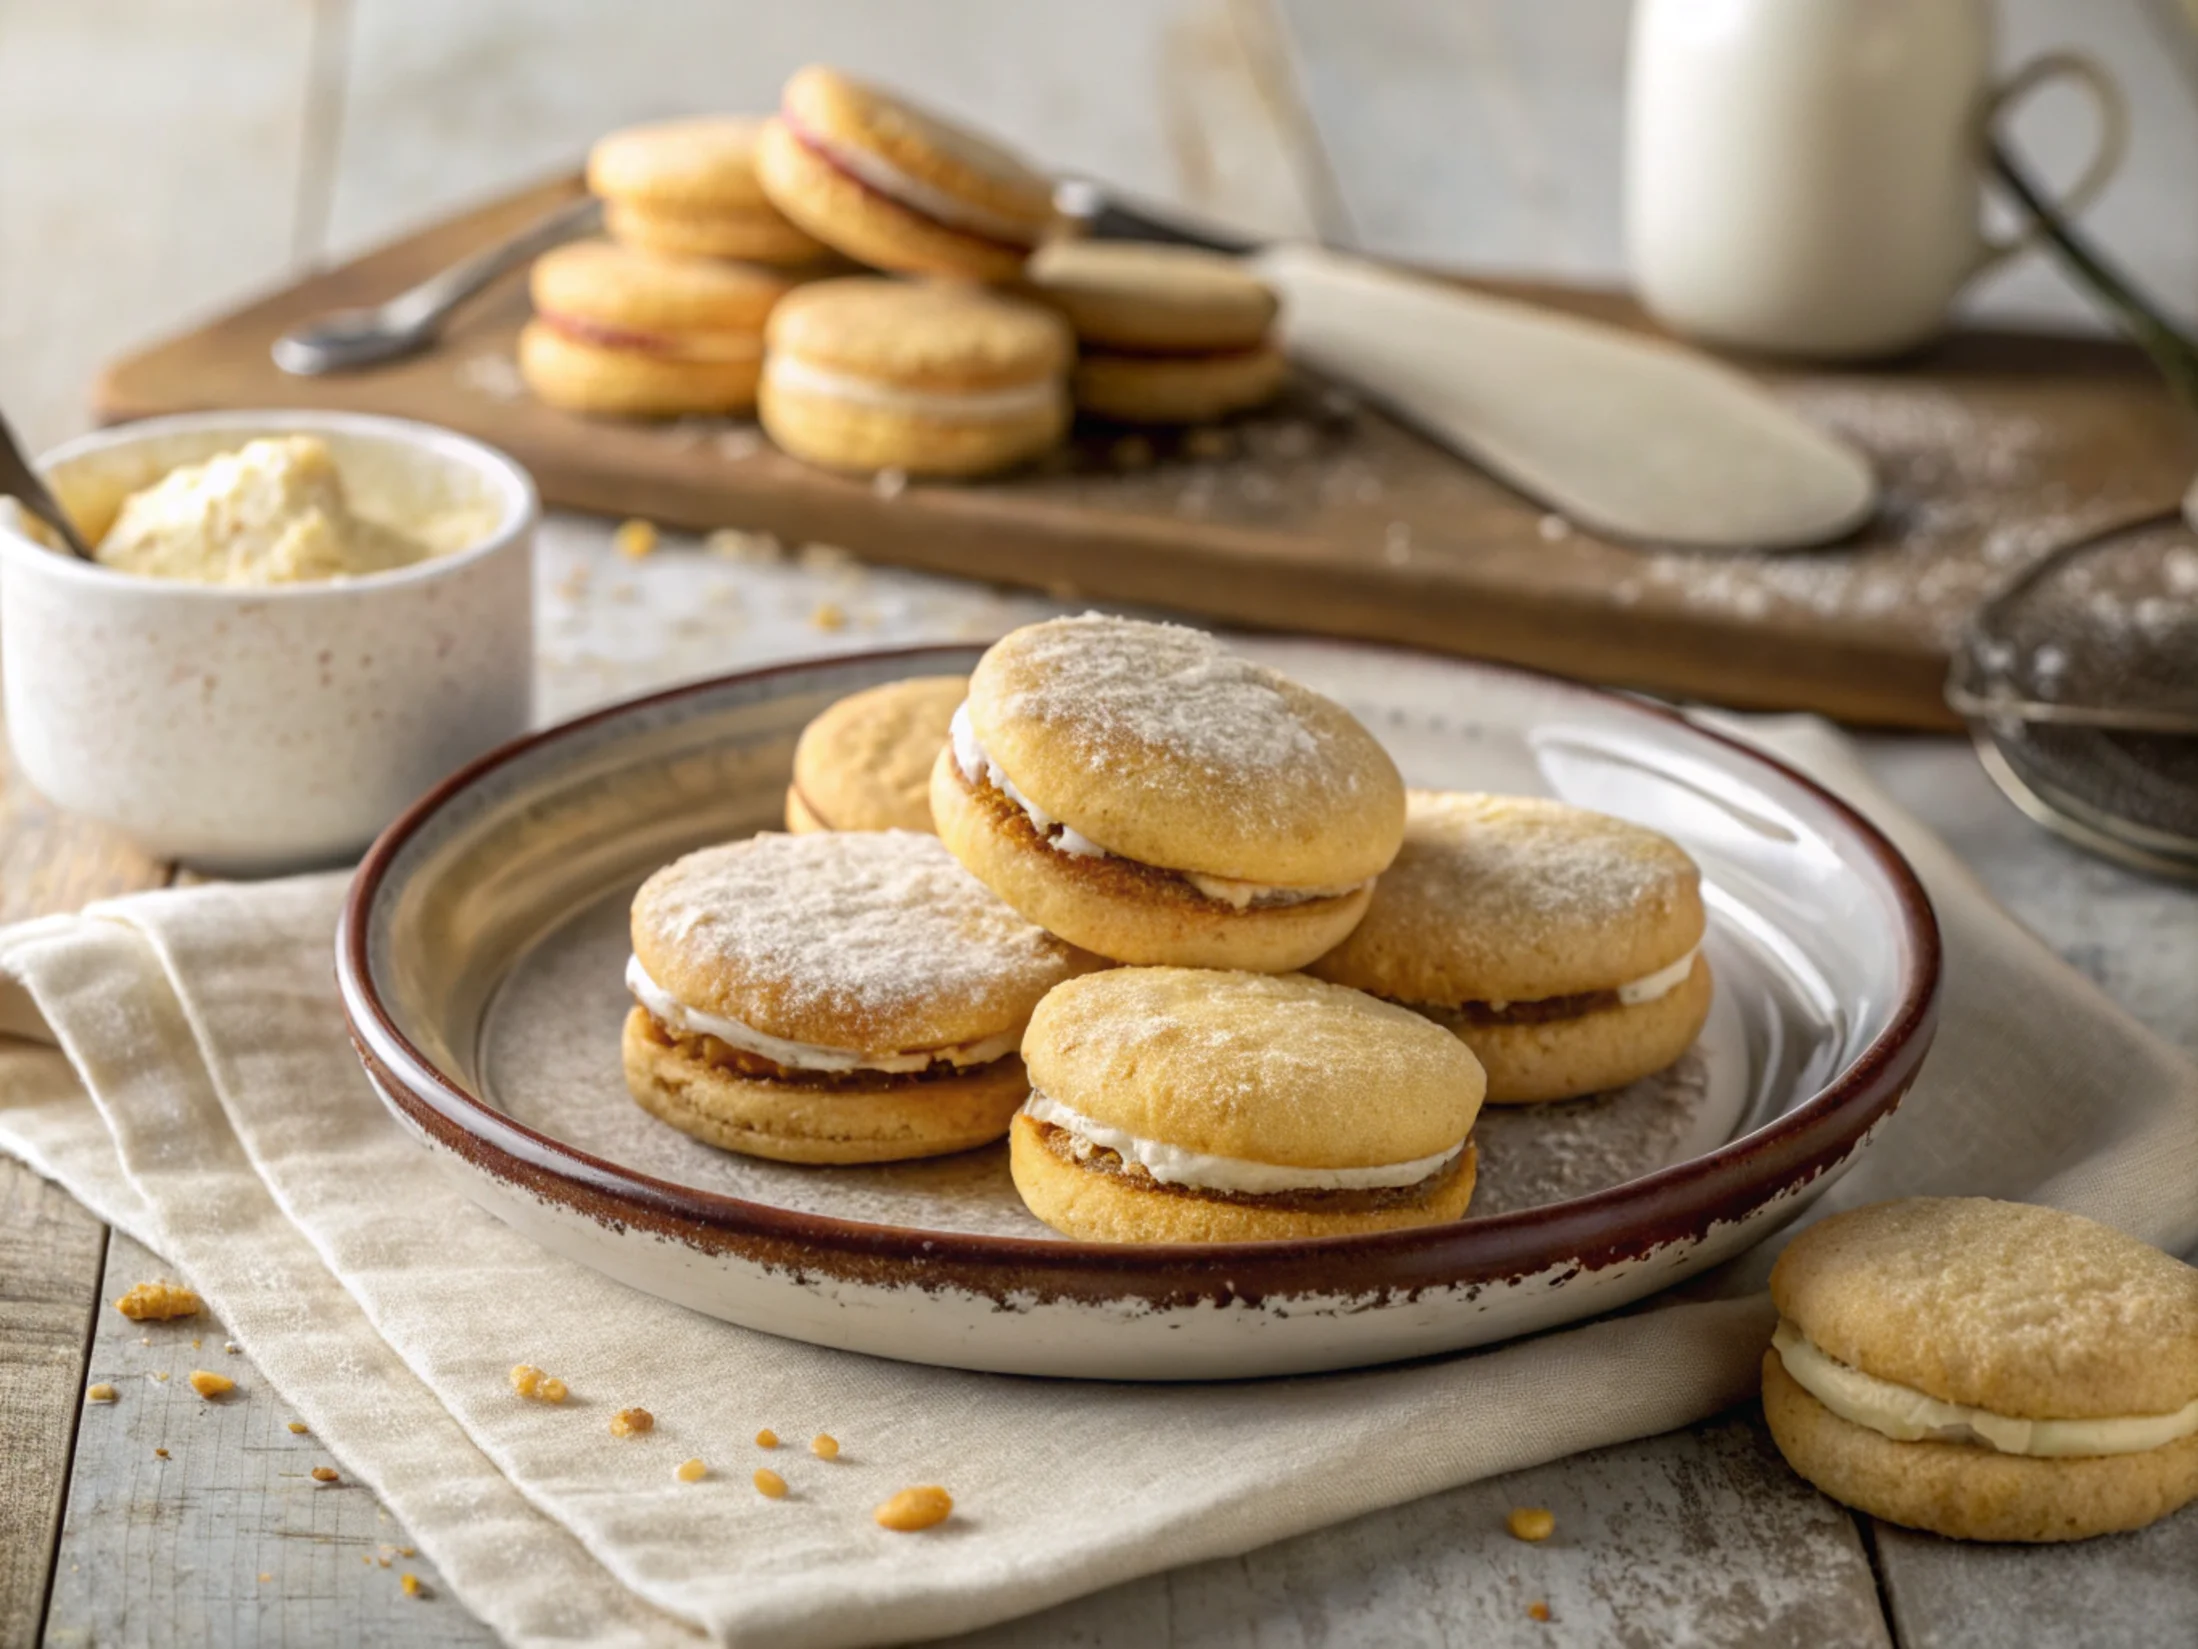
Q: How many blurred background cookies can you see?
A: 5